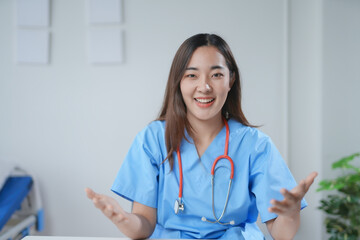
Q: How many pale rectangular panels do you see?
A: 4